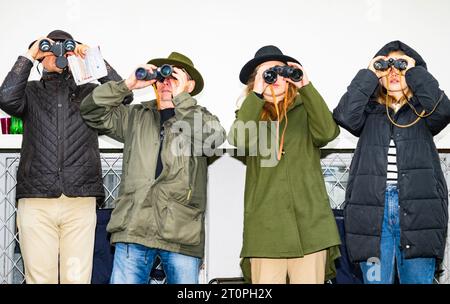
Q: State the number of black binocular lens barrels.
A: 8